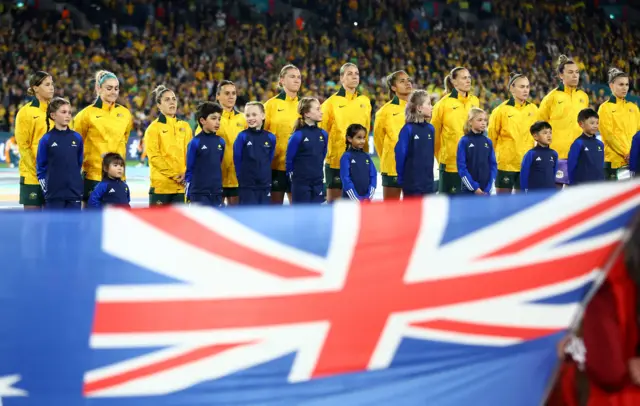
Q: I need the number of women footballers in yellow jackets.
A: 11